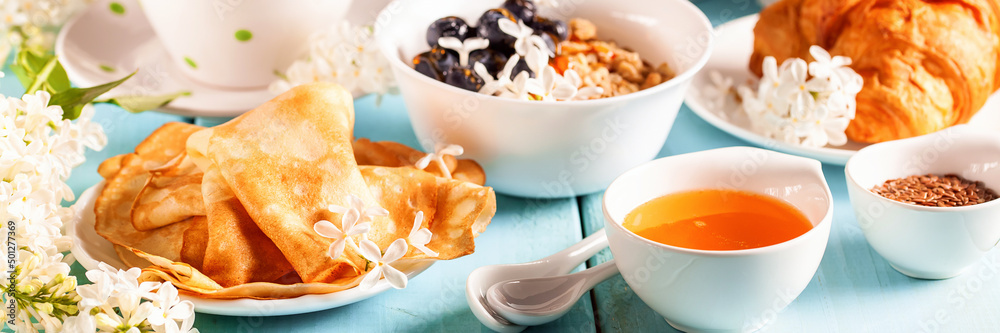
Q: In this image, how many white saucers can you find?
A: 3